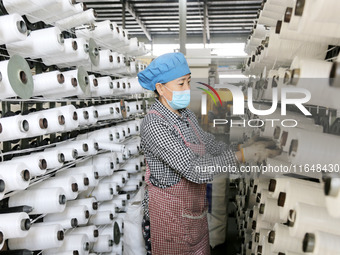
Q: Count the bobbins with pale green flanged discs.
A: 3